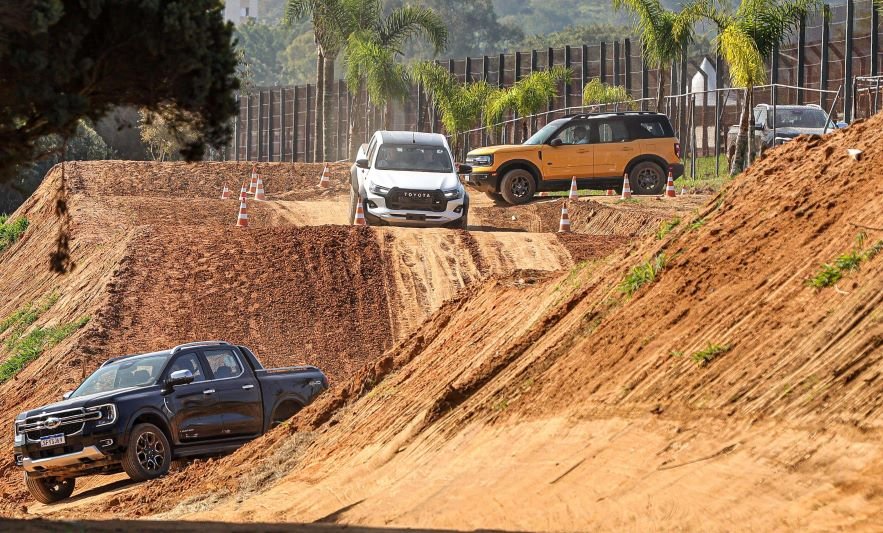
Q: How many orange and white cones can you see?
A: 11